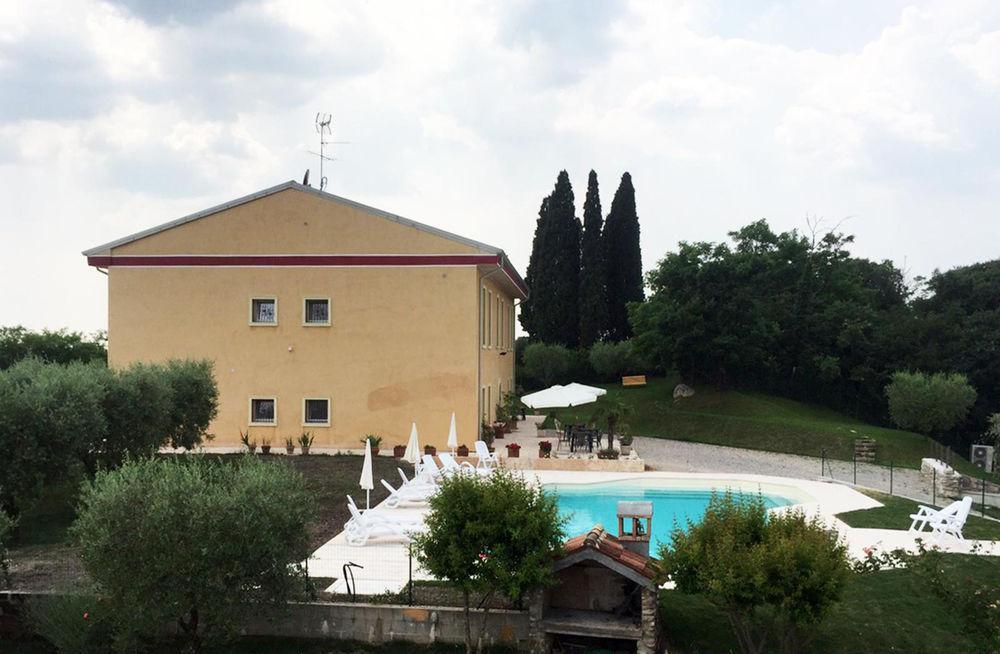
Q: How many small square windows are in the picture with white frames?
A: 4